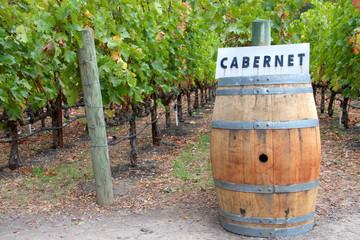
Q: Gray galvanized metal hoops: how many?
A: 6